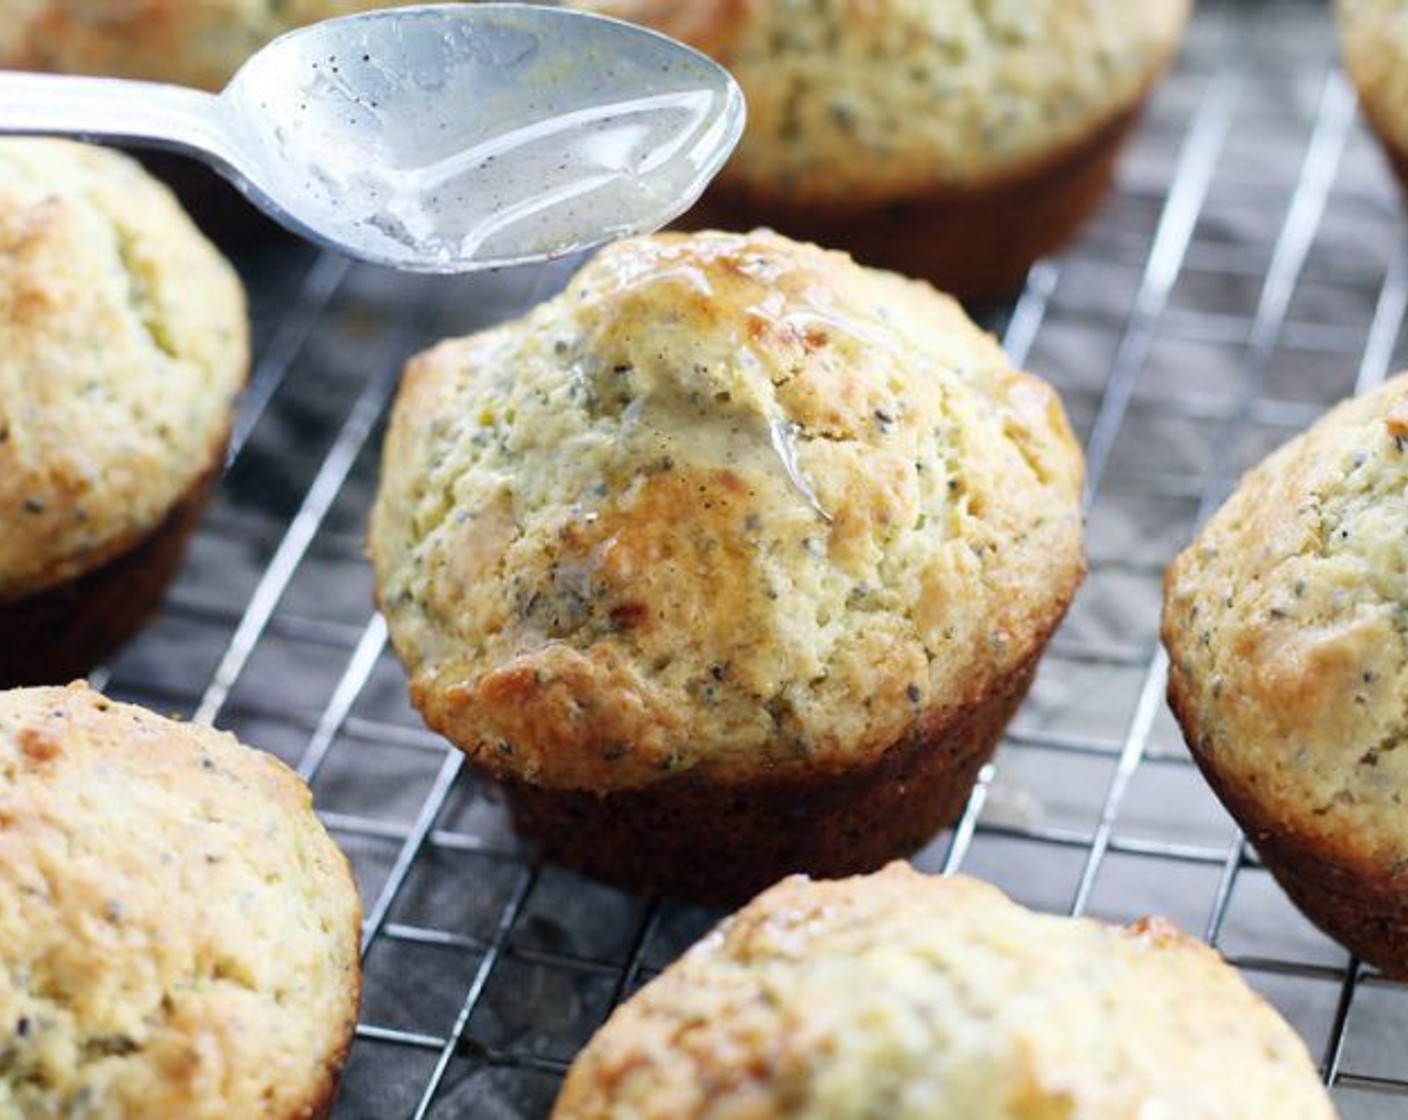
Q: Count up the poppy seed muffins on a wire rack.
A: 8